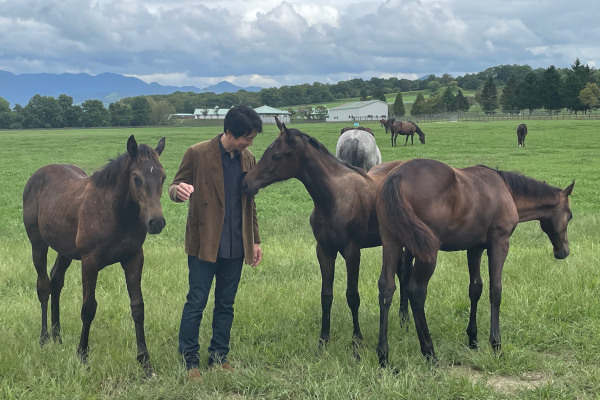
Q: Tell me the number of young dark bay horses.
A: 3